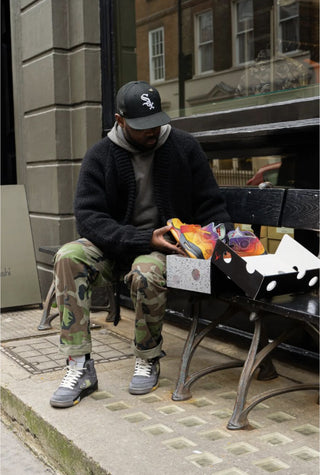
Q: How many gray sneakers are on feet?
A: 2